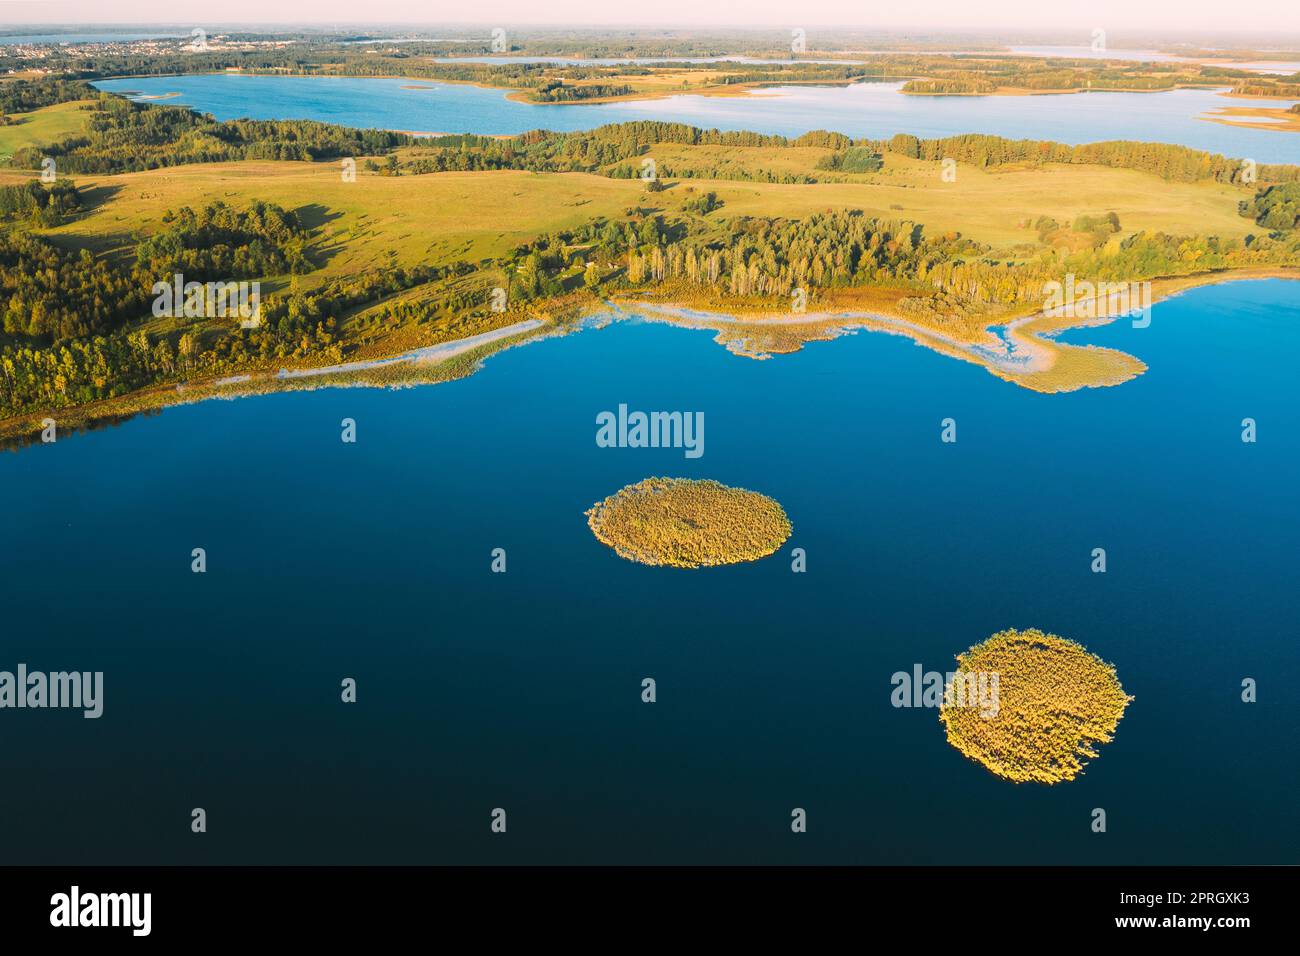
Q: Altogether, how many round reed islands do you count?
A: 2